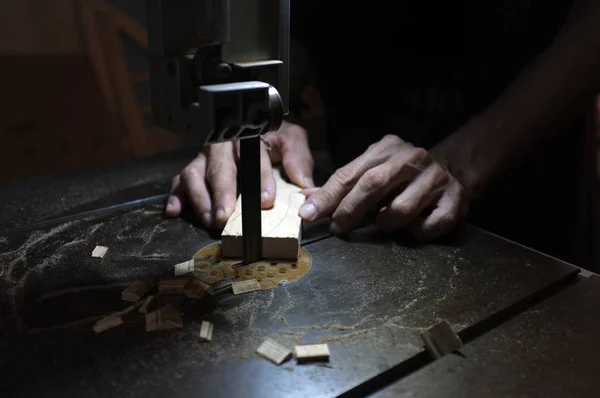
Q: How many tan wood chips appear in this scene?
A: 6